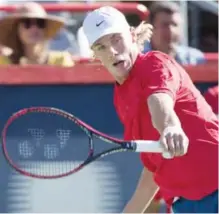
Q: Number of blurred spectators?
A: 2